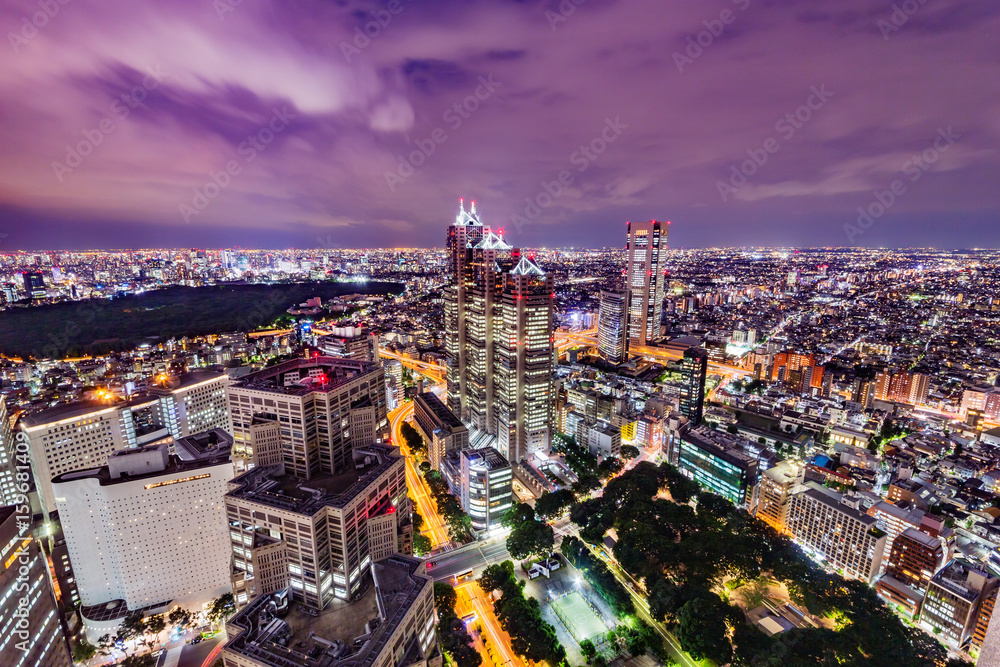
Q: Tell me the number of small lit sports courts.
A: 1